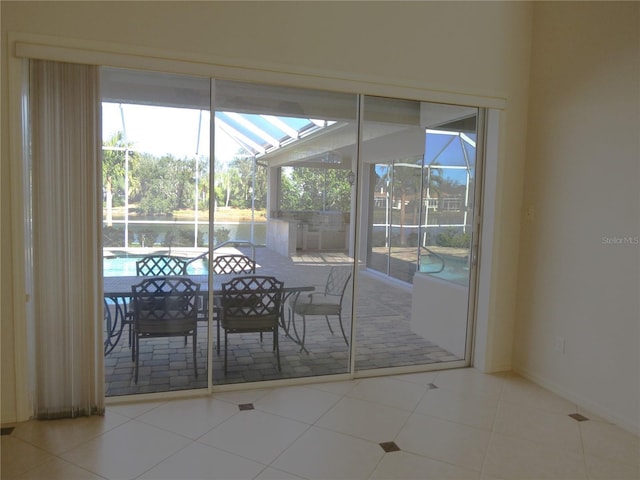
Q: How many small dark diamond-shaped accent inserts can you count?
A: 5